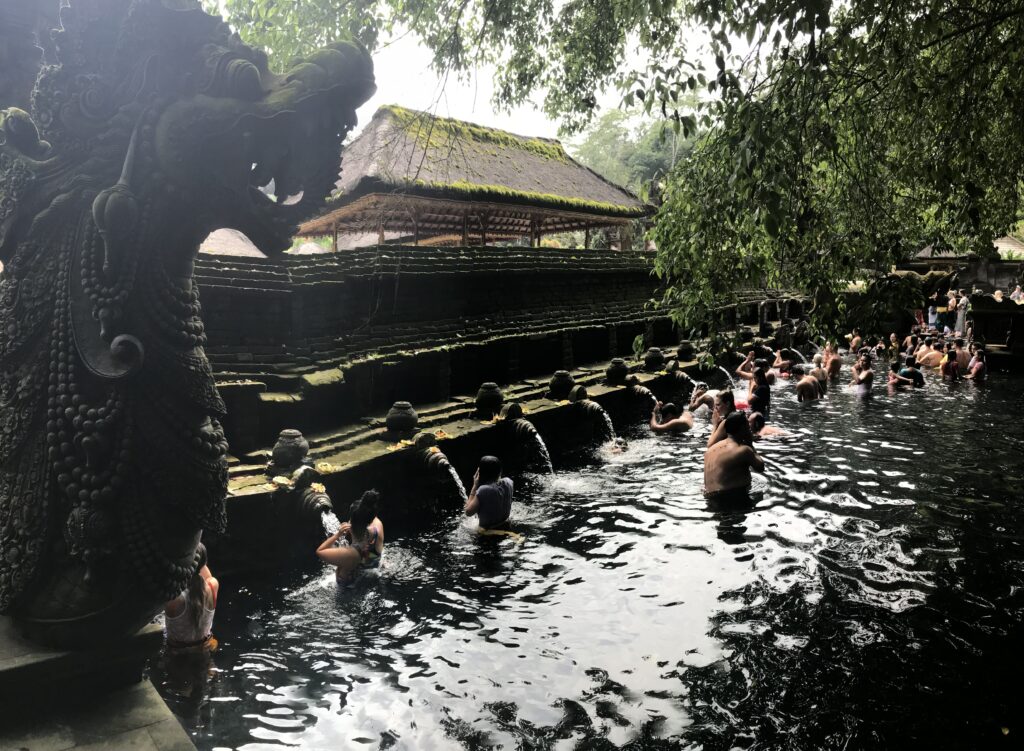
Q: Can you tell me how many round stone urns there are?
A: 7